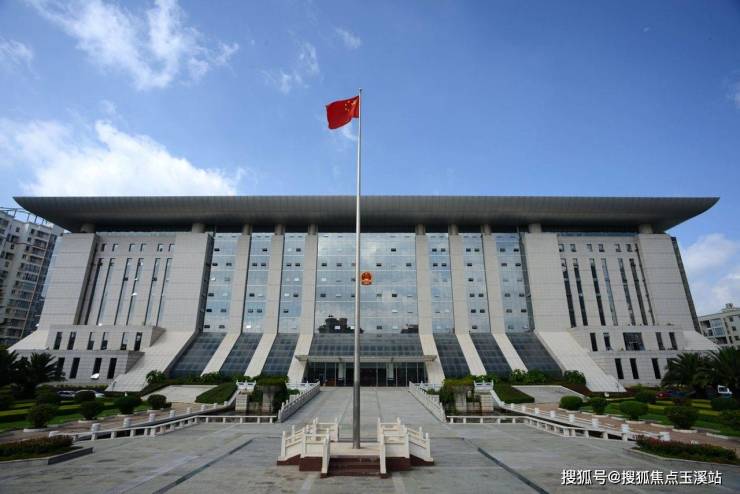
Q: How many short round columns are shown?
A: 10